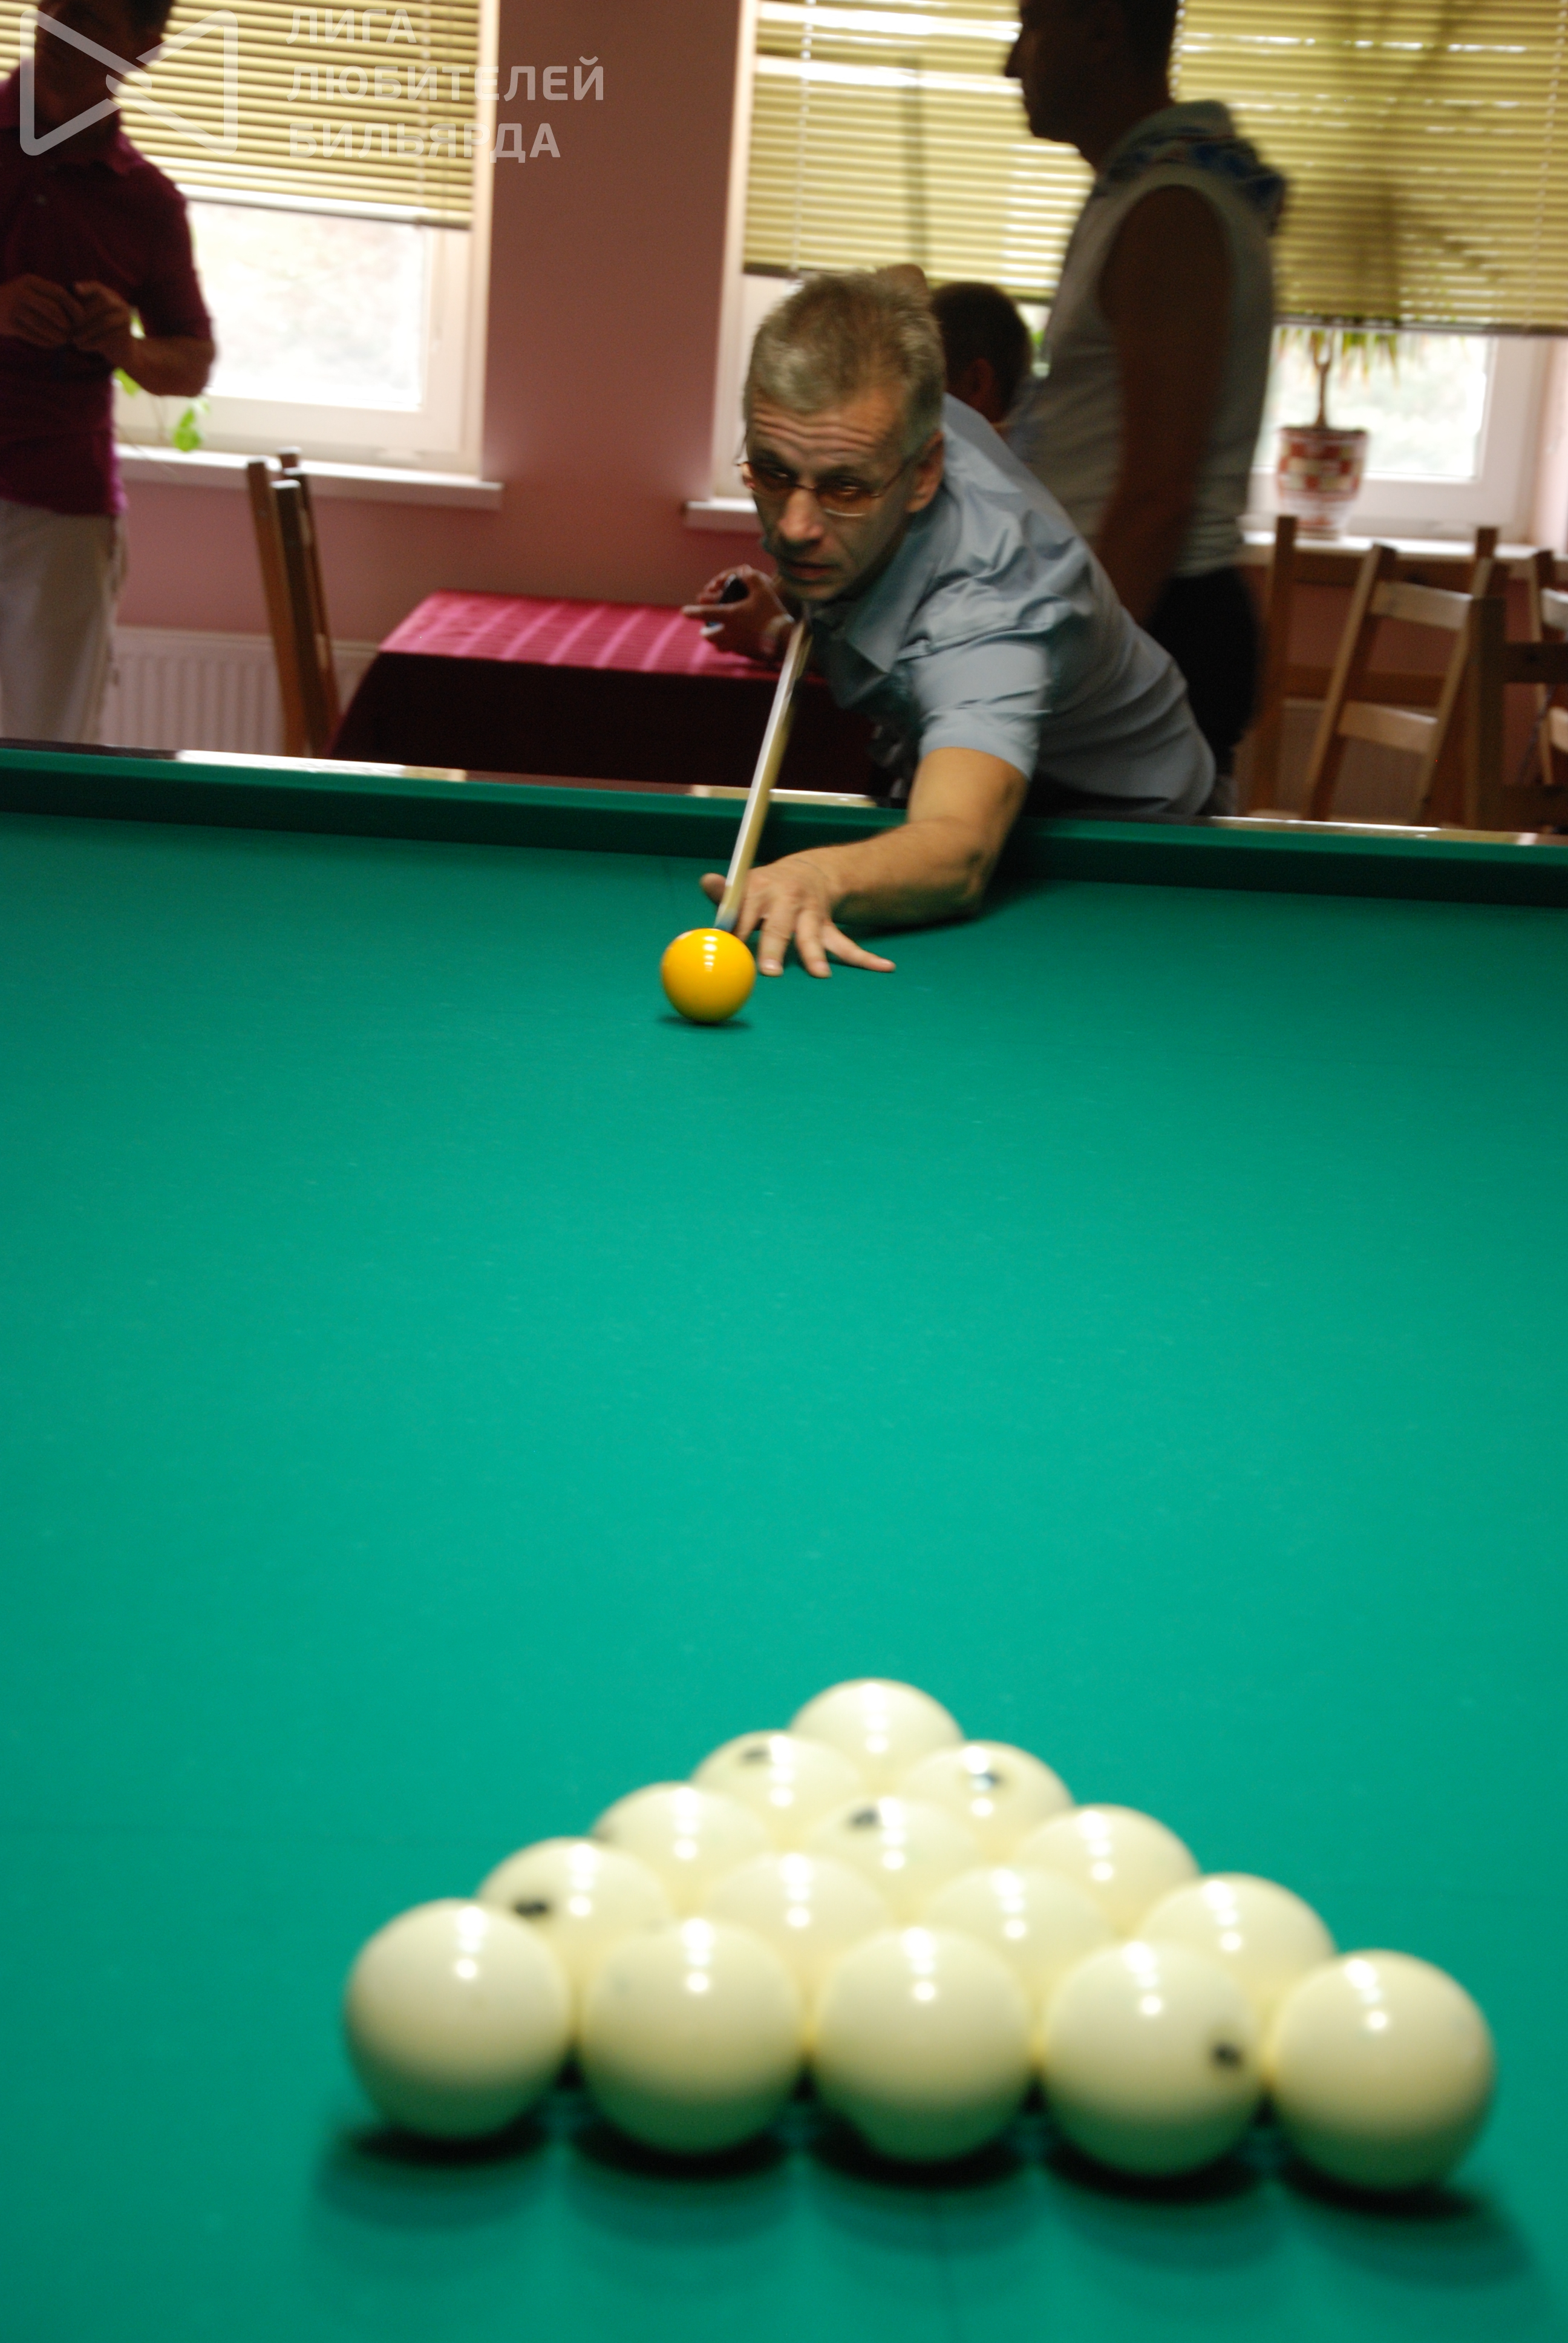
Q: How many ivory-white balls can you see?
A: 15